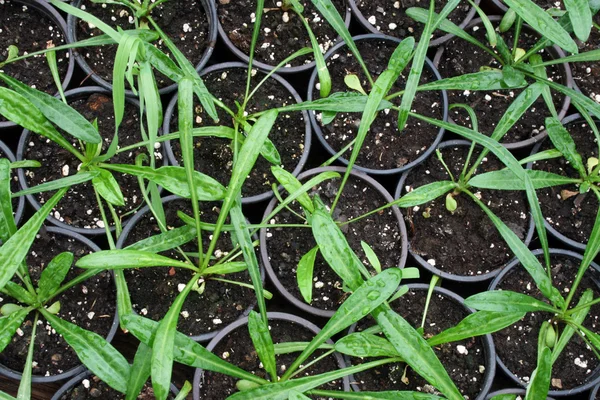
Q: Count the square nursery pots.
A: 0